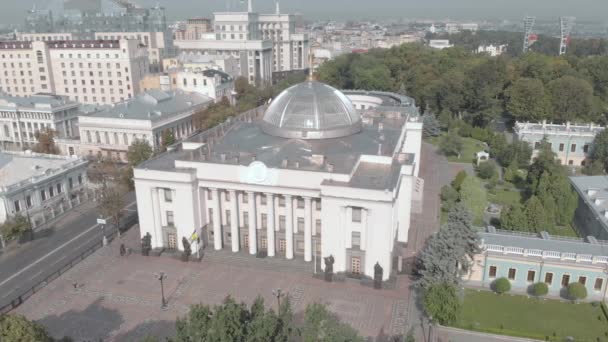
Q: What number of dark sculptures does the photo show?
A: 4